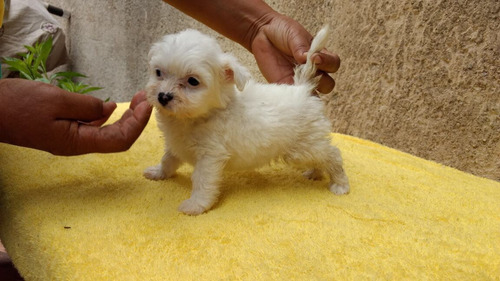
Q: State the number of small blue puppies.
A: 0